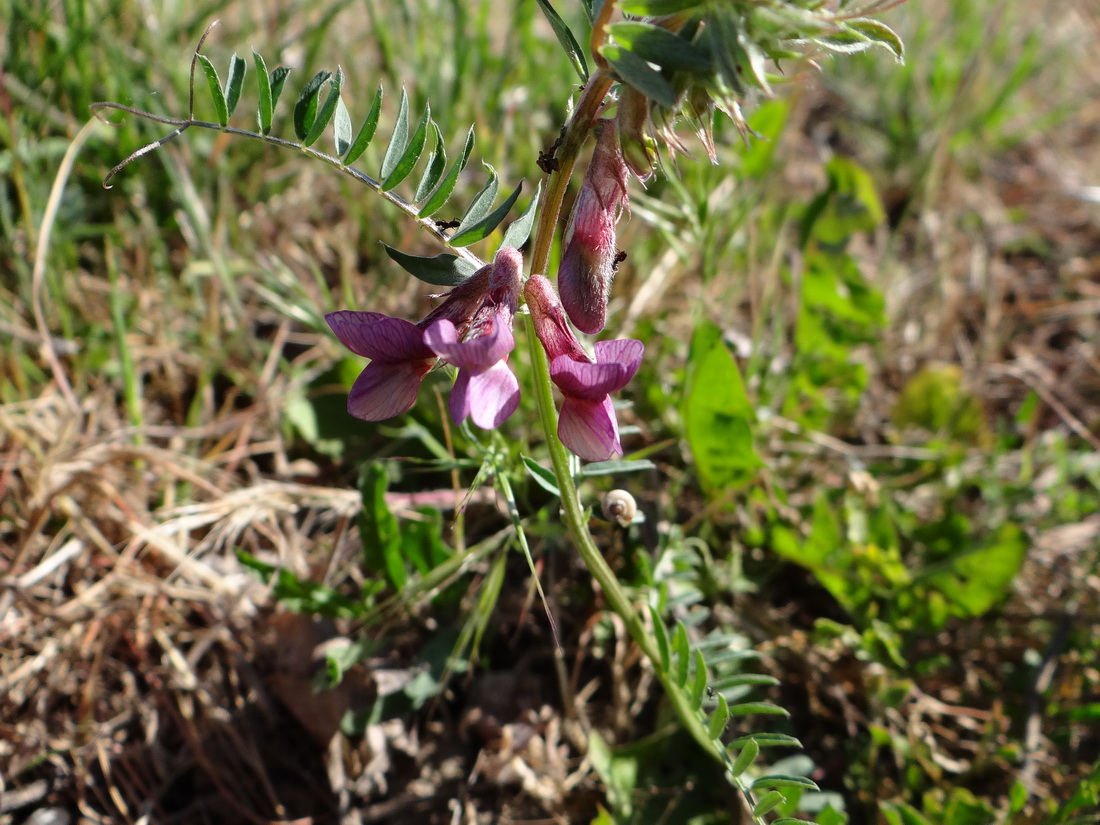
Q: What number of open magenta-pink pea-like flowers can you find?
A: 3